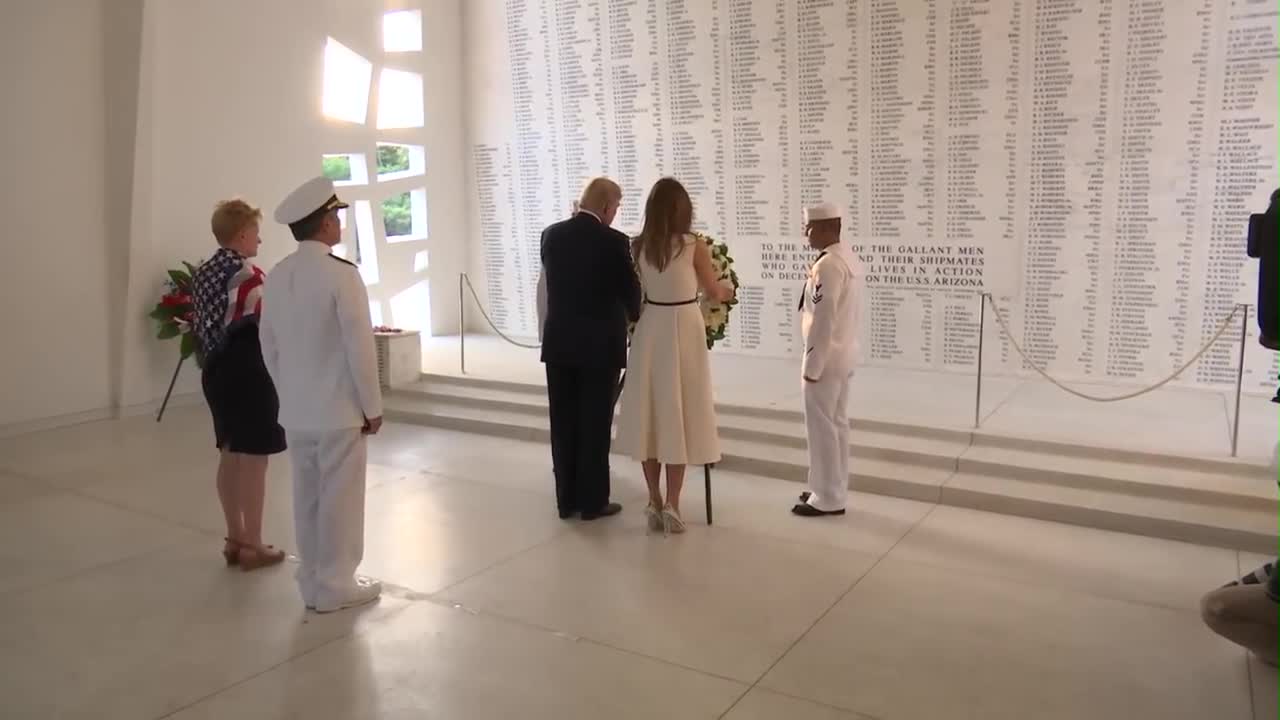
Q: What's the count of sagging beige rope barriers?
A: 2